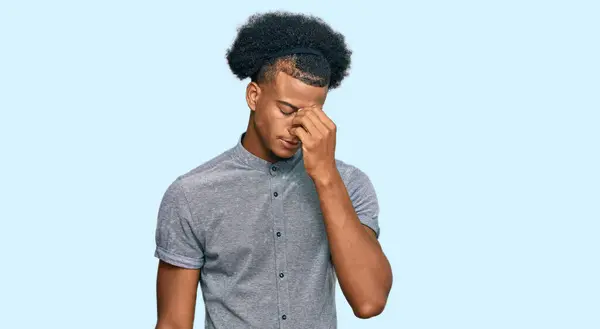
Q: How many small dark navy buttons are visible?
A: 5